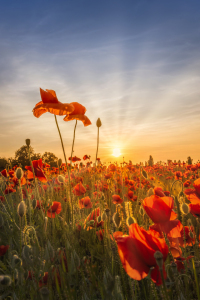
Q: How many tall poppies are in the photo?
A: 2